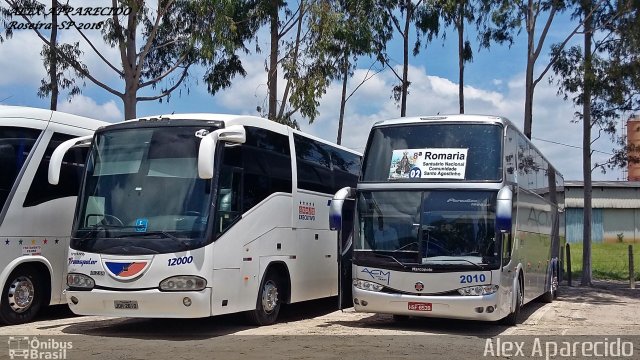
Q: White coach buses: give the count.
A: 3